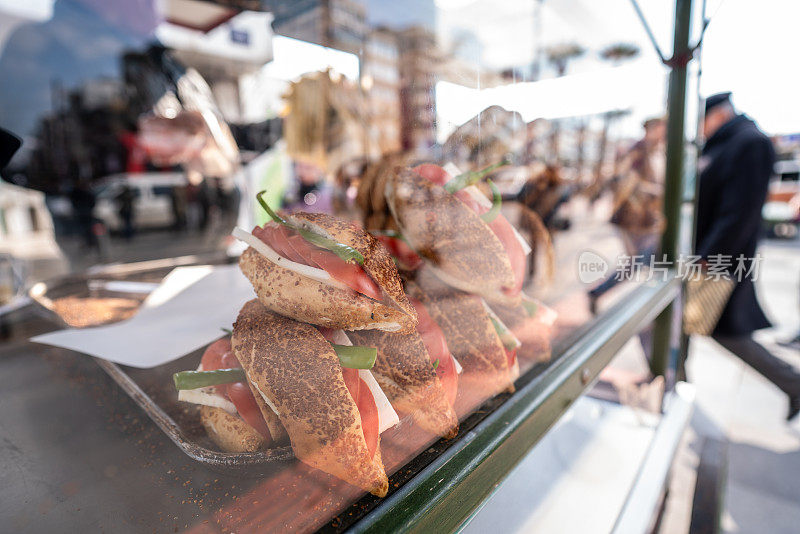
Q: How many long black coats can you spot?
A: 1